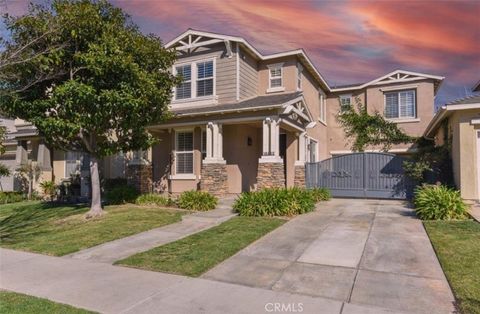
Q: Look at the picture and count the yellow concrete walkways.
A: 0